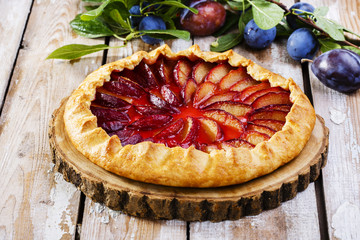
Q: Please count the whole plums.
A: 7